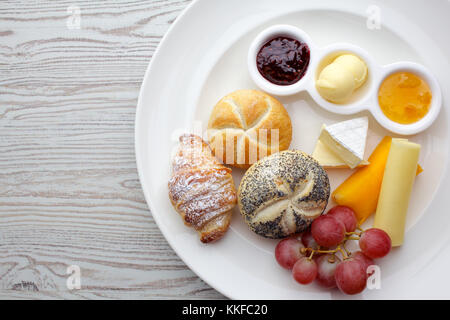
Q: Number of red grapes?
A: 9